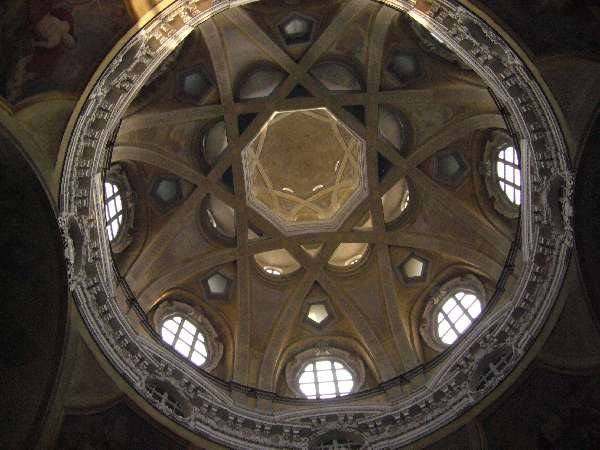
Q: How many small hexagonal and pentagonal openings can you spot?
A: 8